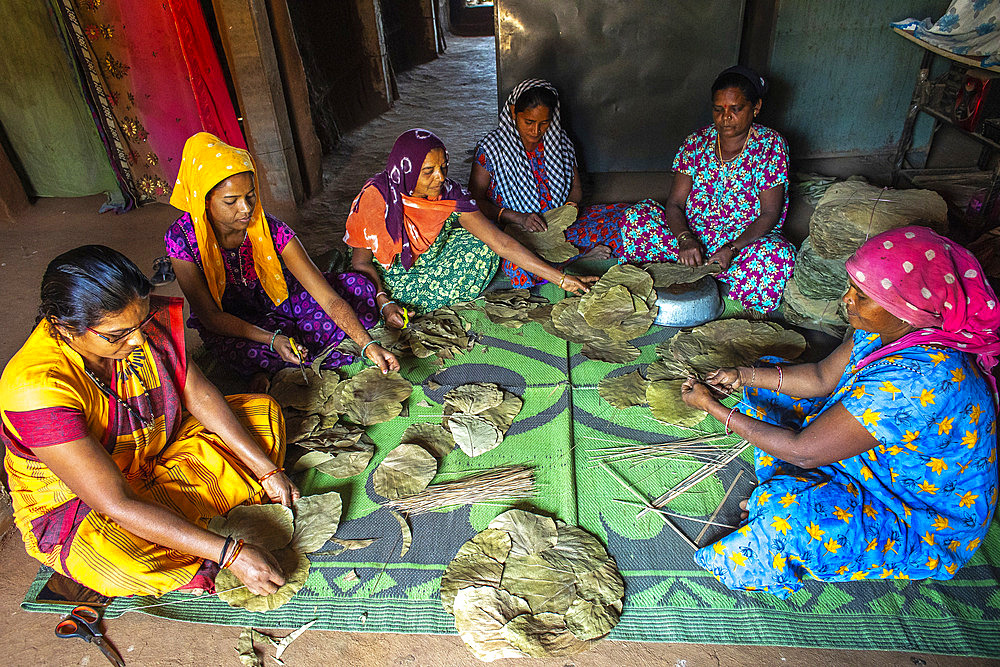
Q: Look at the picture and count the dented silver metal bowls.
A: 1